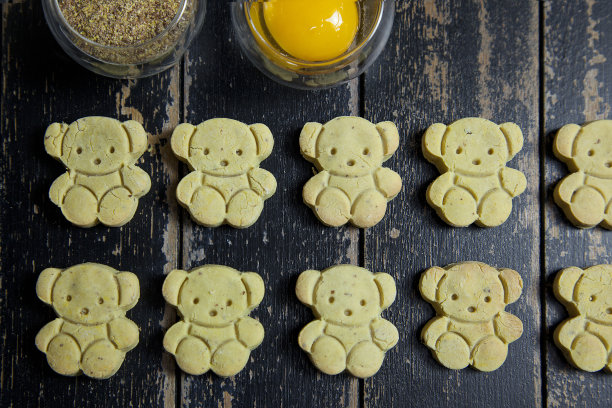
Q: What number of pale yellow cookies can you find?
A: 10